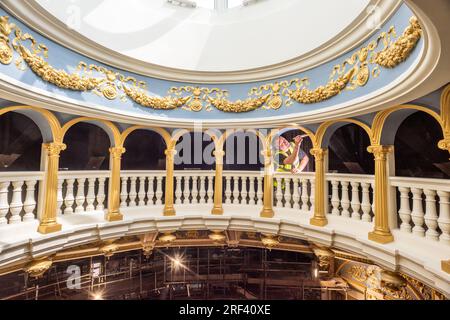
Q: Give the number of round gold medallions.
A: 5